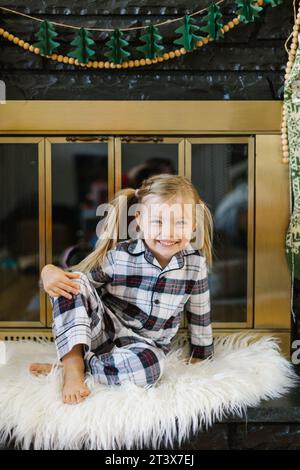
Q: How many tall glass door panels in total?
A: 4